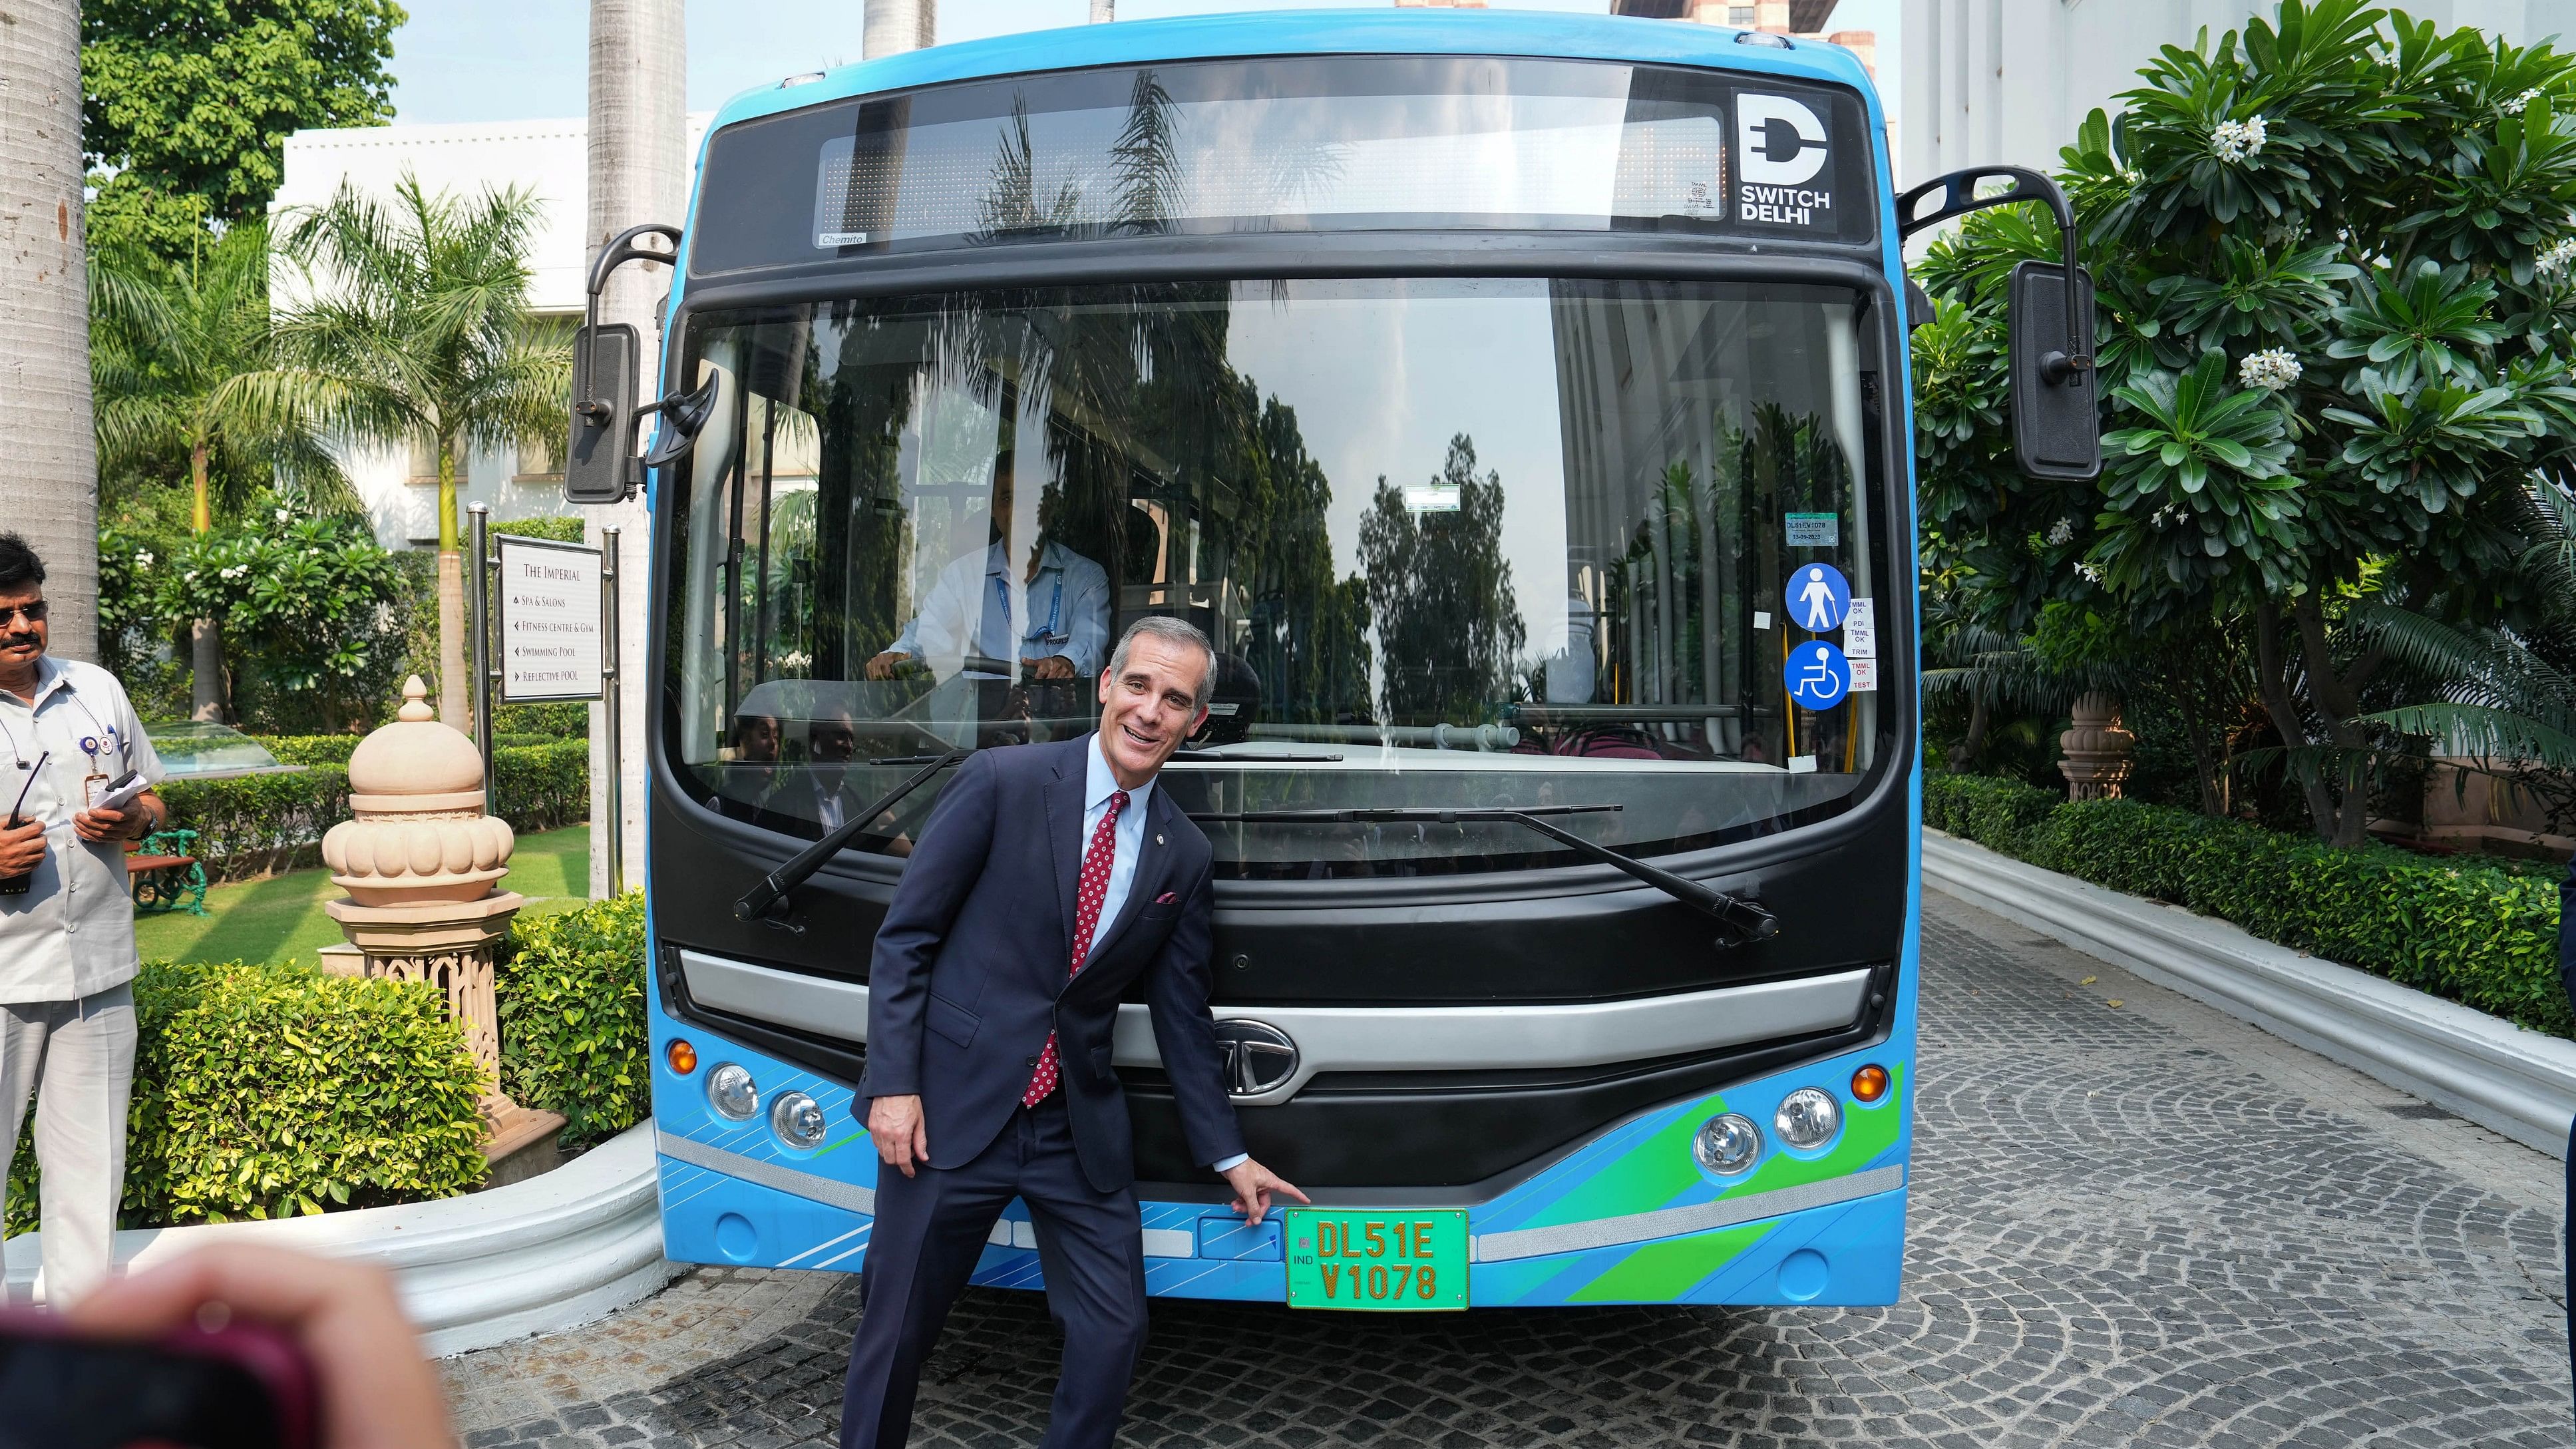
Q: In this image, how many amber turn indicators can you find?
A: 2